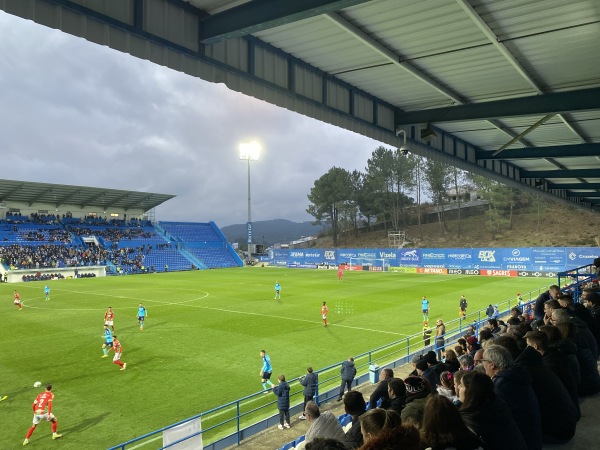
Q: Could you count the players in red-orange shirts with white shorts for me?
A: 5